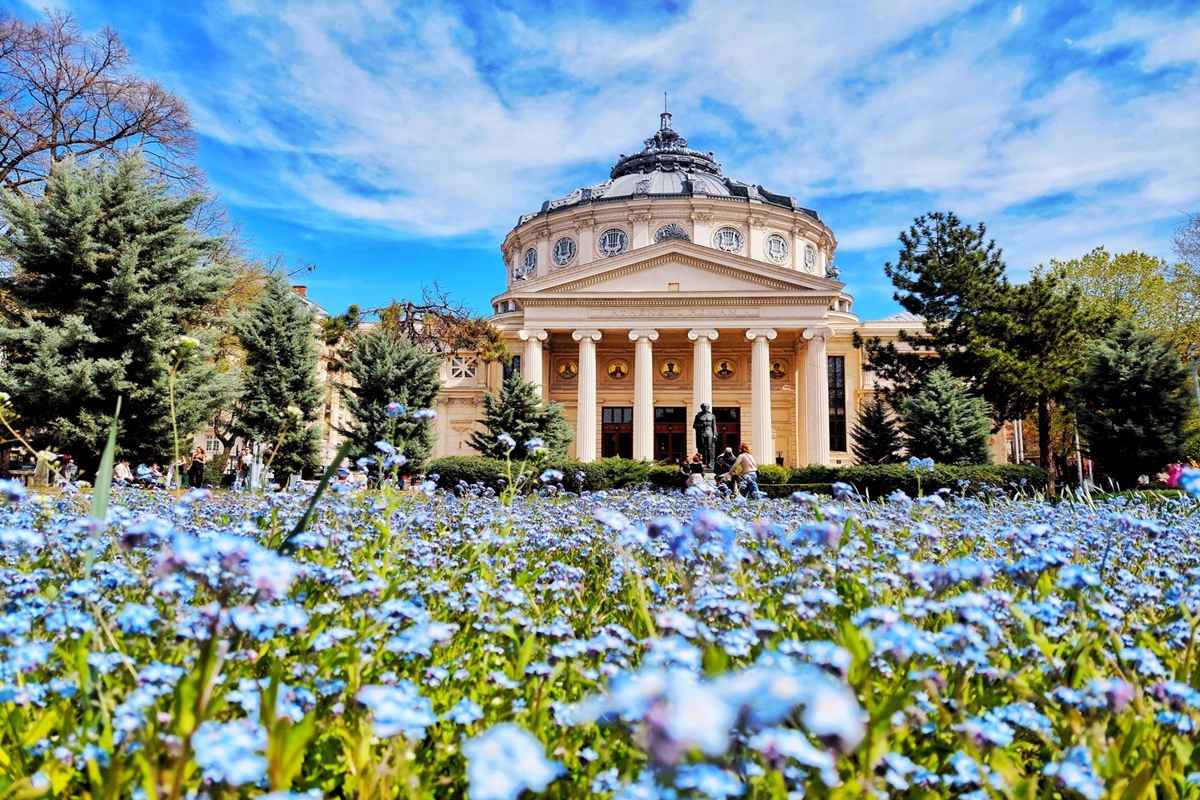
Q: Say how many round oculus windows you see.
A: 7